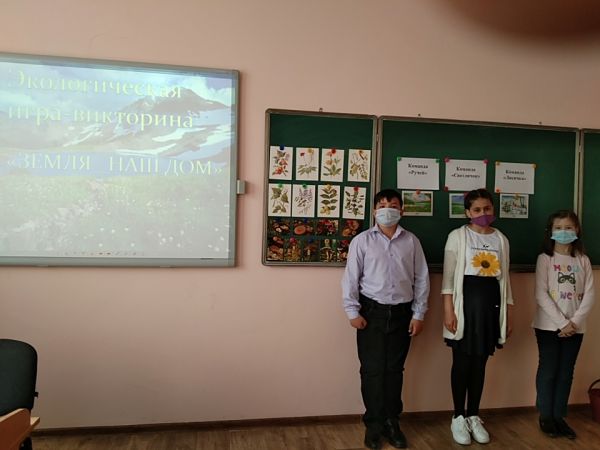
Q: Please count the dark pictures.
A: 9